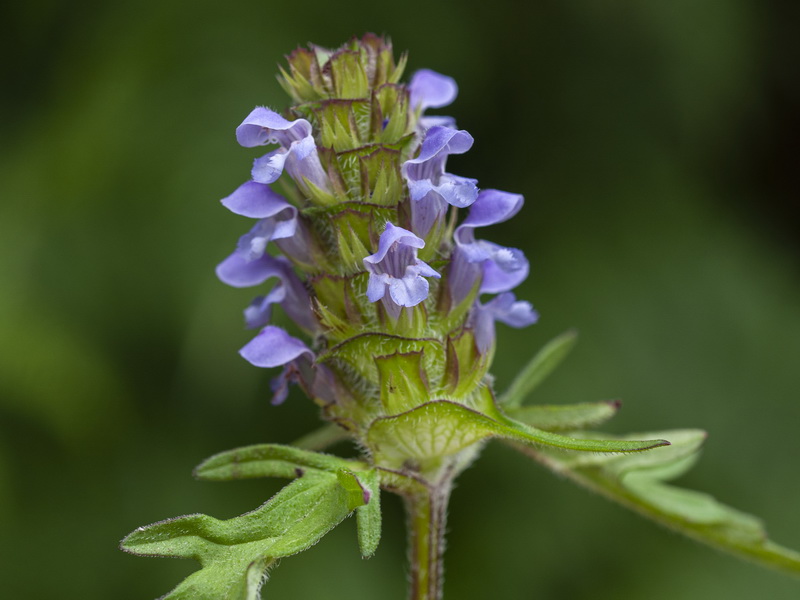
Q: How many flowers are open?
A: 9